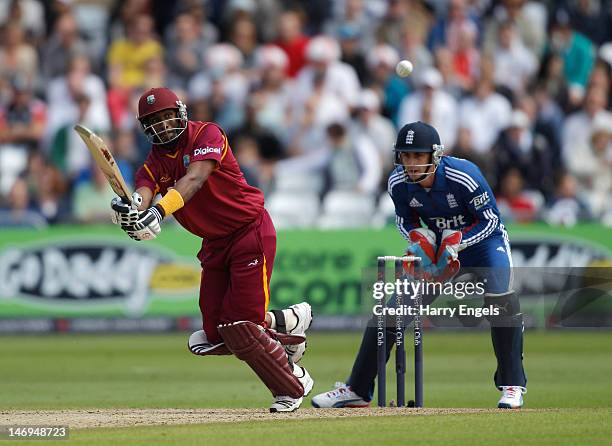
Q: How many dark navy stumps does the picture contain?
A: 3